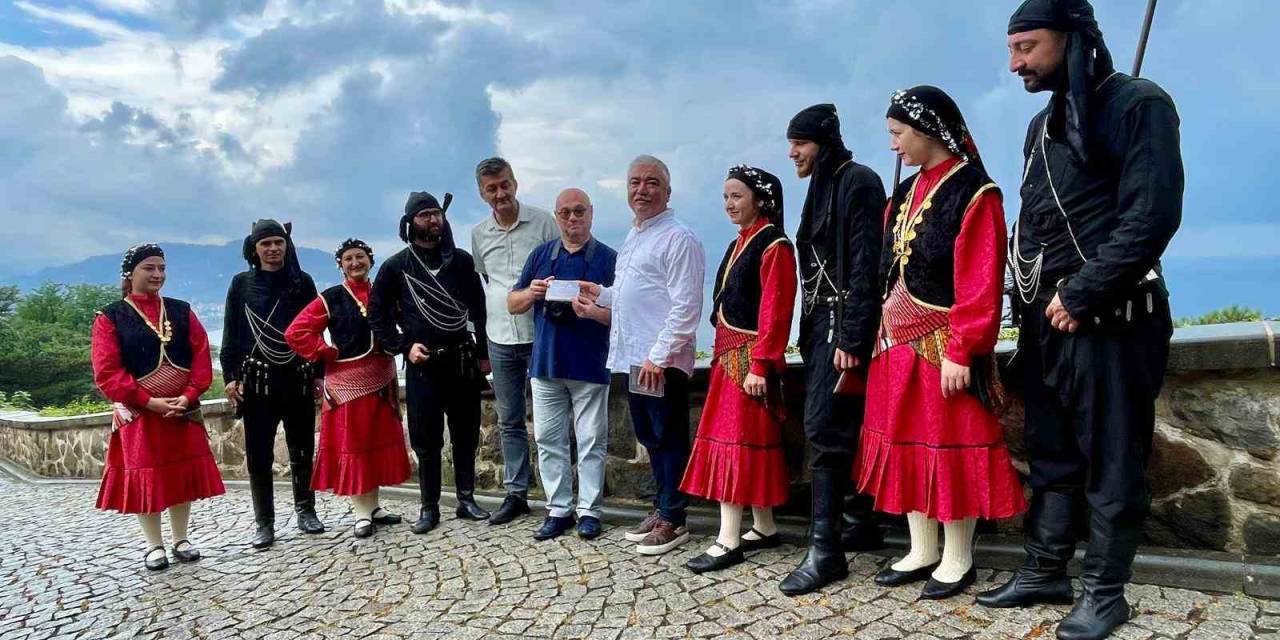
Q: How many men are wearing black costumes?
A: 4